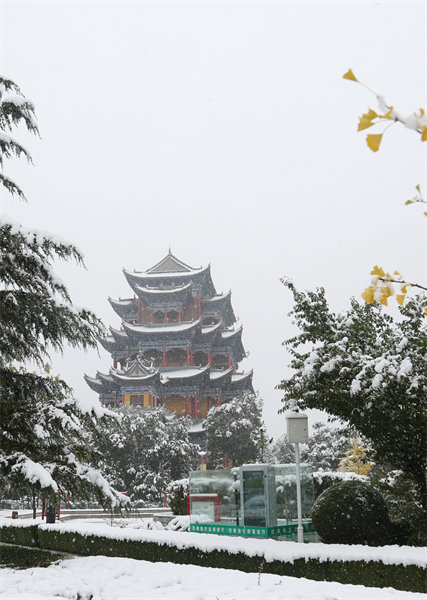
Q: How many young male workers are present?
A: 0